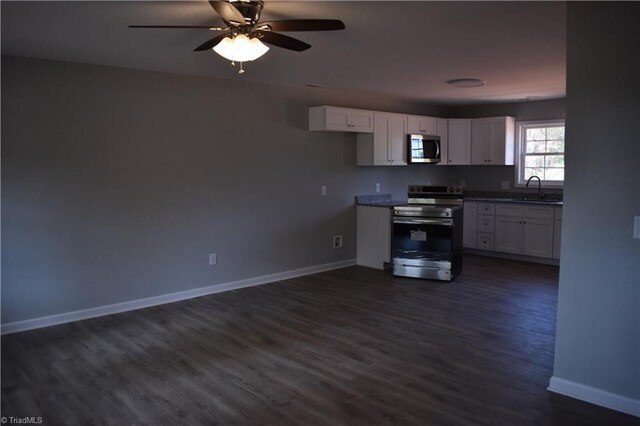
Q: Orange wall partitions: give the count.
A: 0